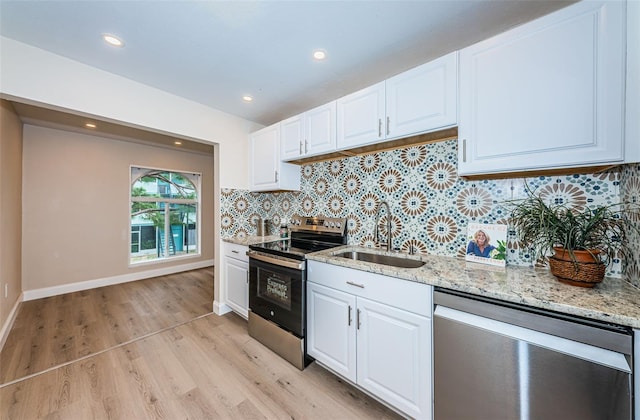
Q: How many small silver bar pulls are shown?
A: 11